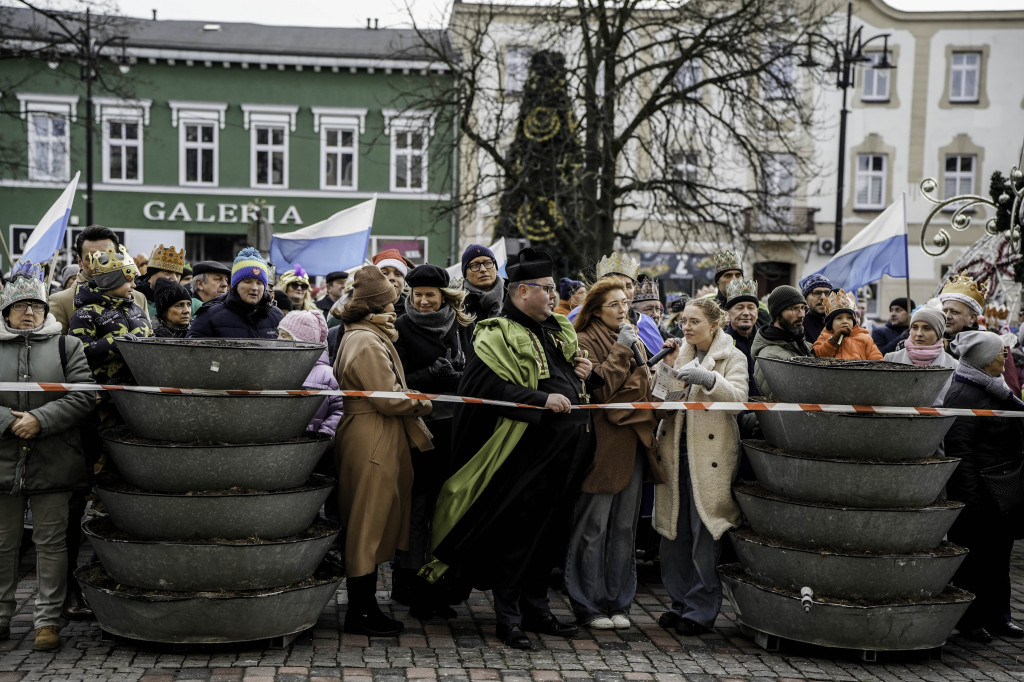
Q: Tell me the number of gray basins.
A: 12